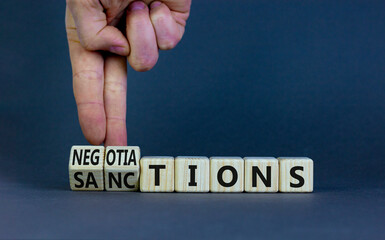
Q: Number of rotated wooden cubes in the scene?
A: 2